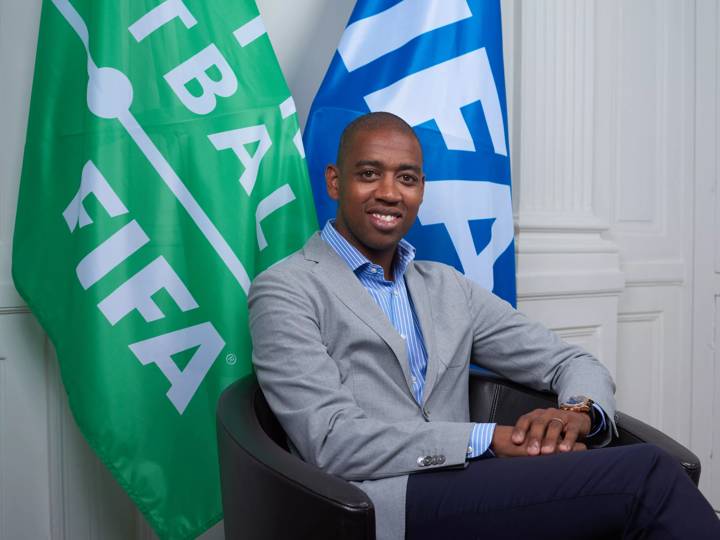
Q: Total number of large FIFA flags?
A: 2